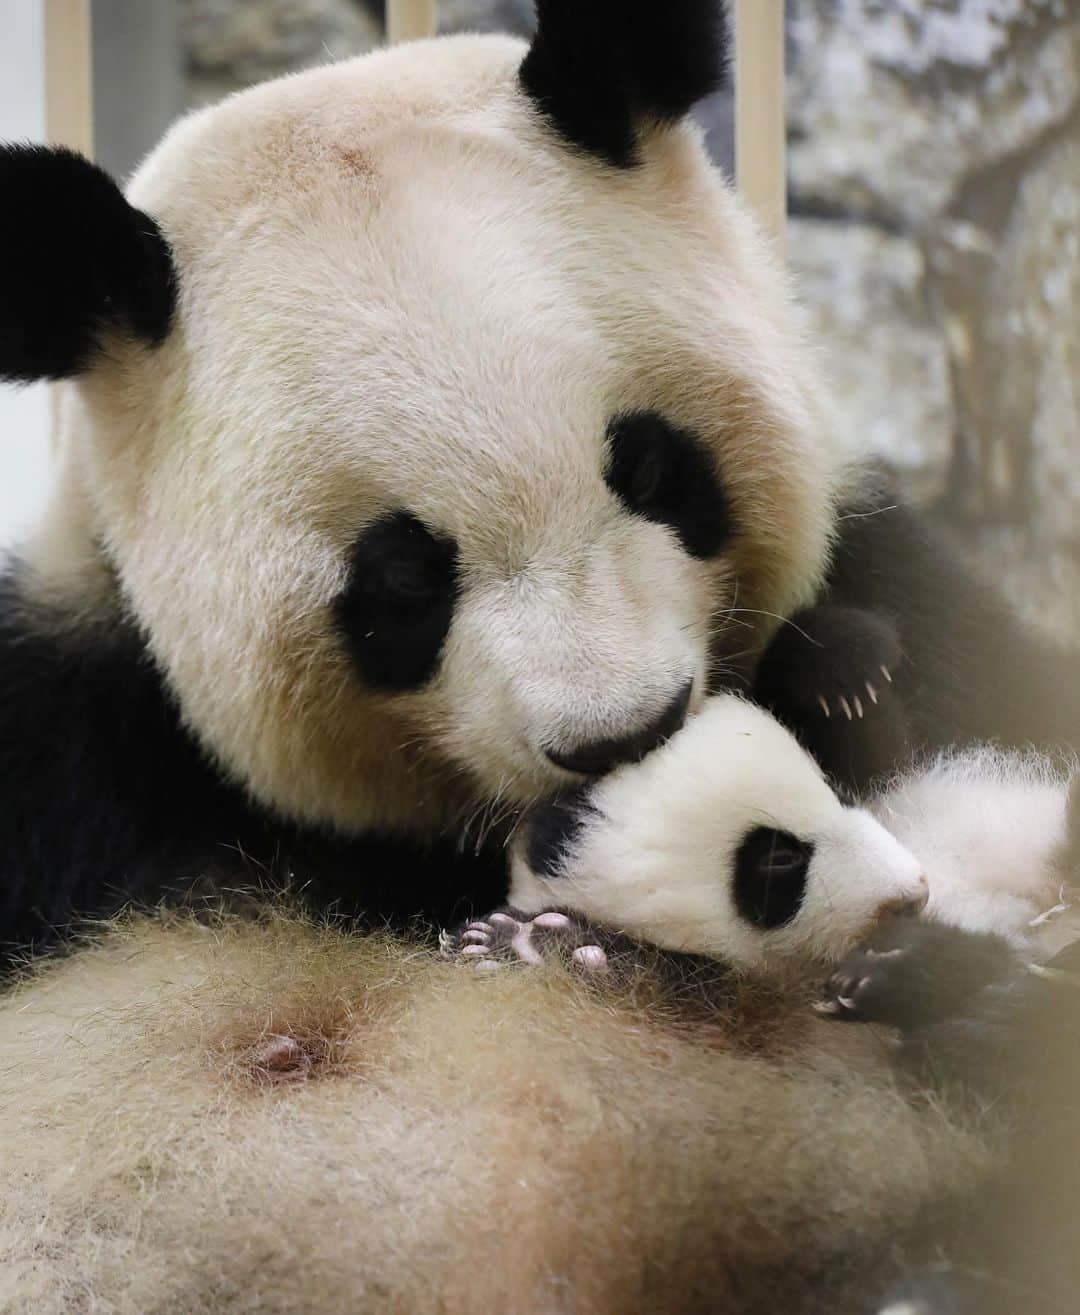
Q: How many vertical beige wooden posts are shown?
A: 3